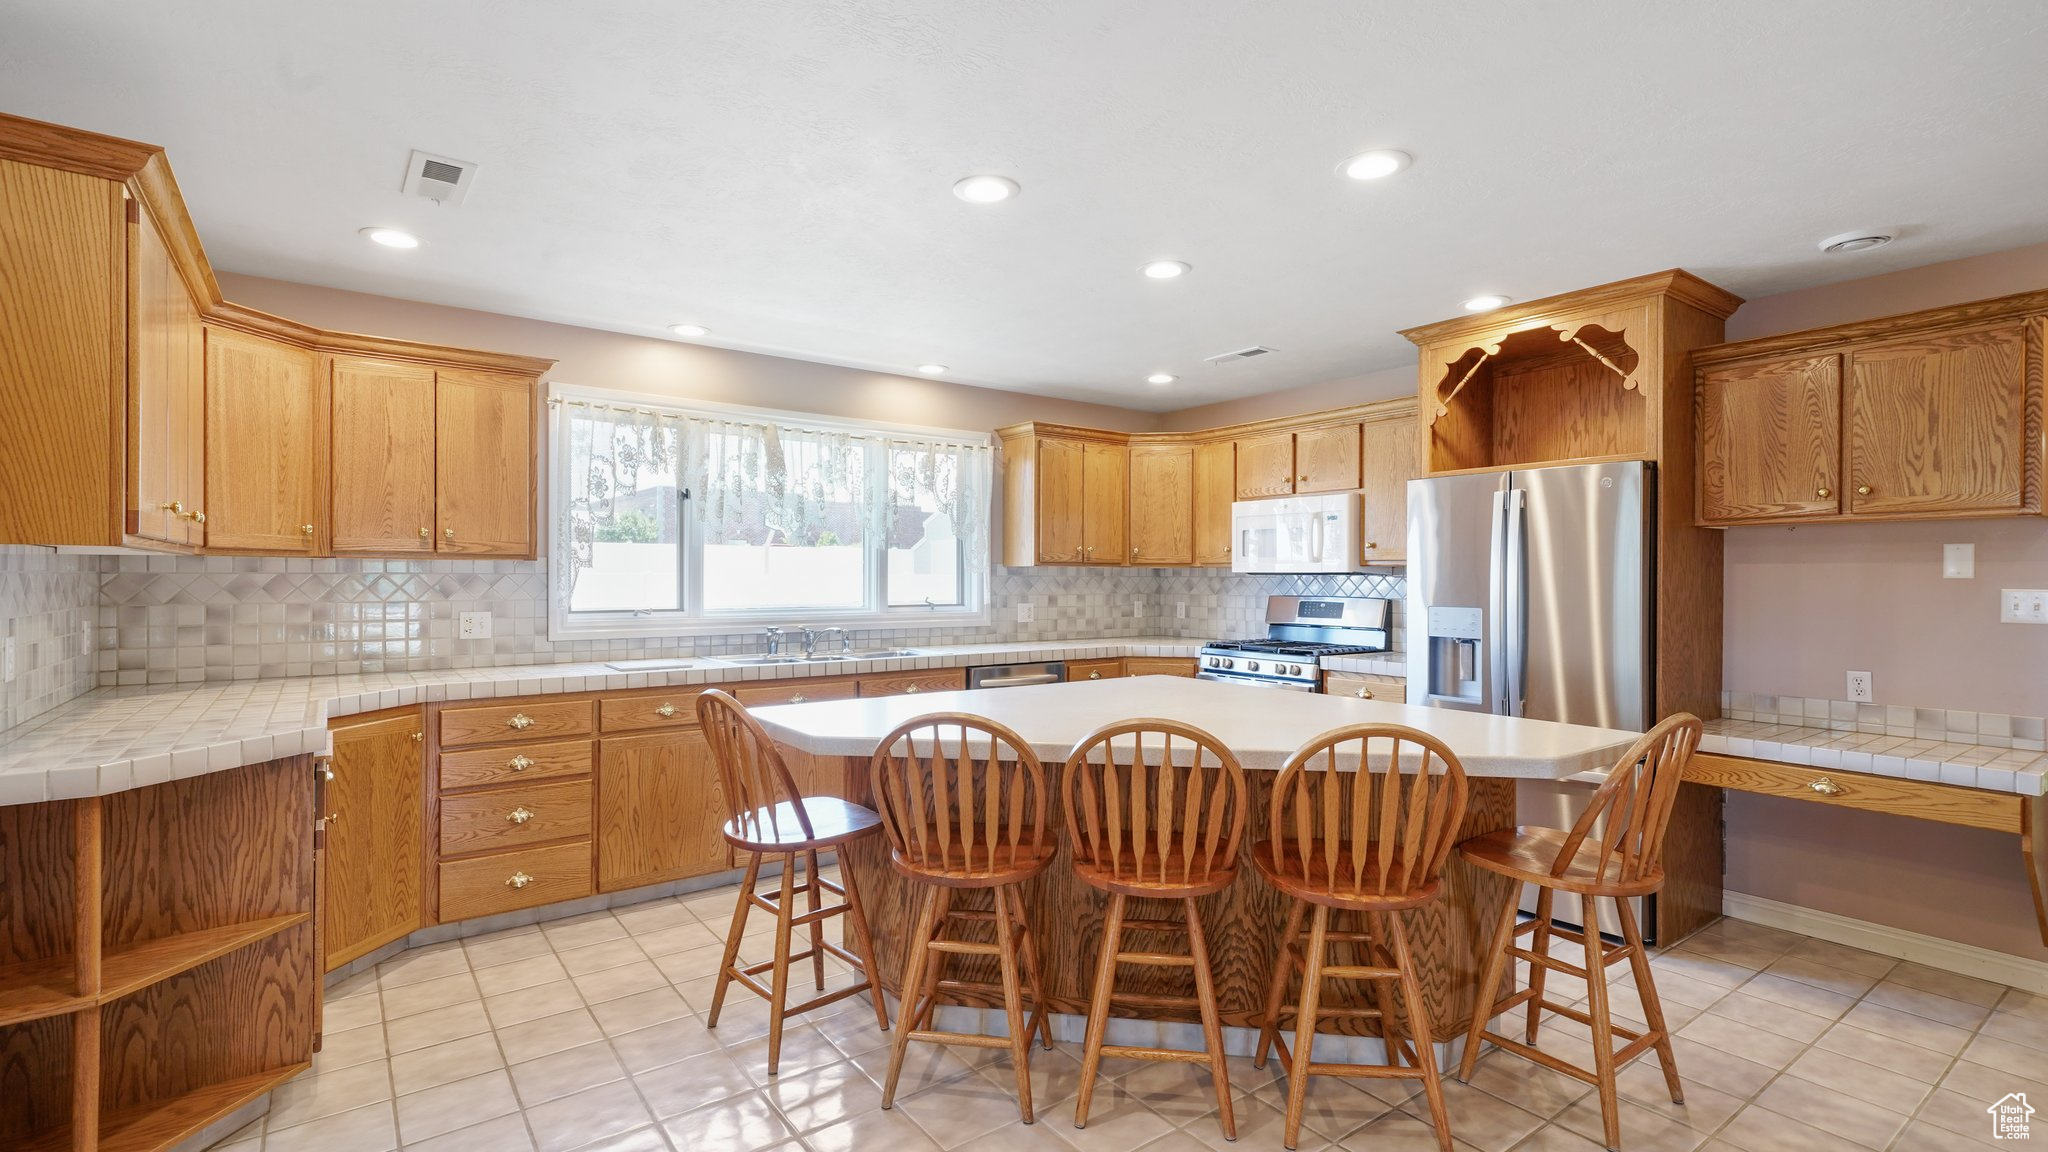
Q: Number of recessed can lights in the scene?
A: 8